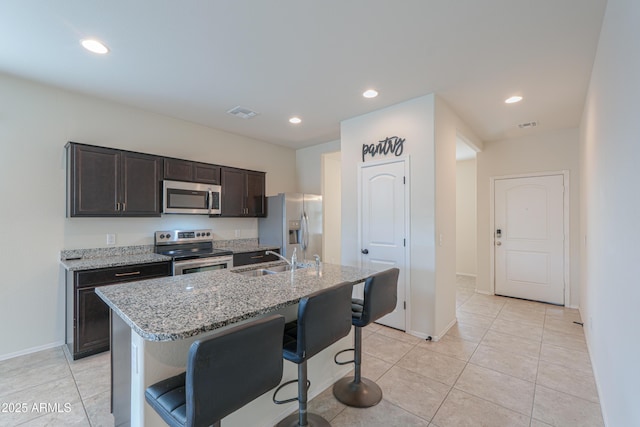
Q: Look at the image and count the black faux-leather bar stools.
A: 3